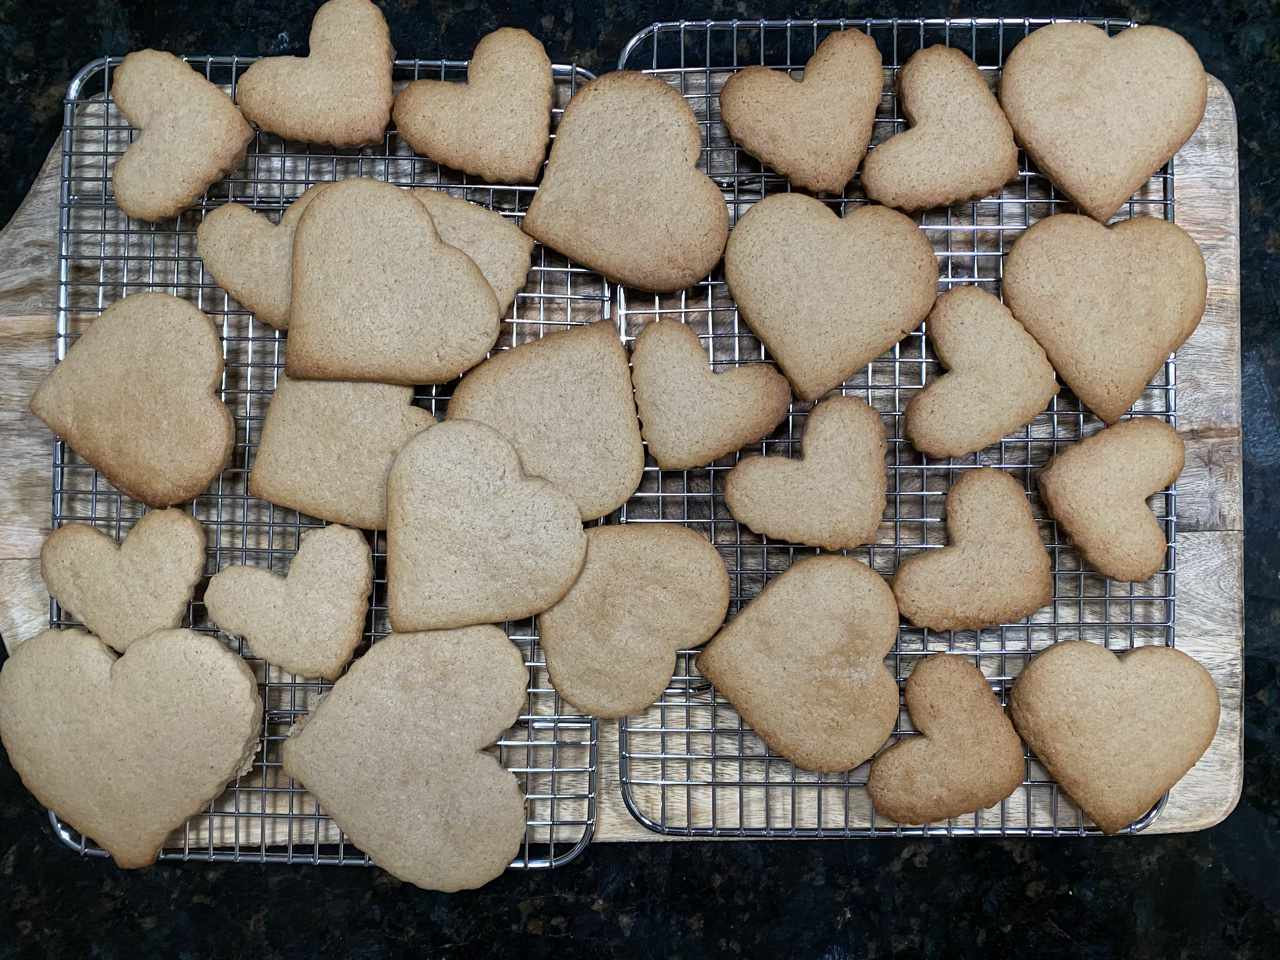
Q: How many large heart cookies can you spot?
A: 14